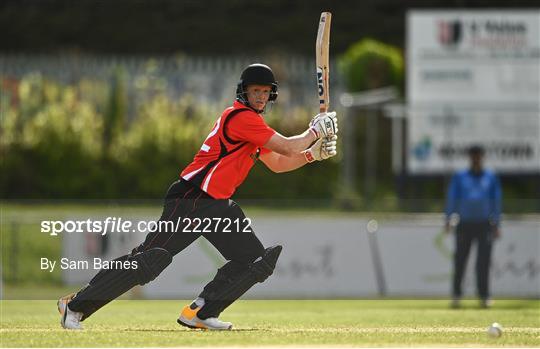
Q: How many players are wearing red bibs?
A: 1